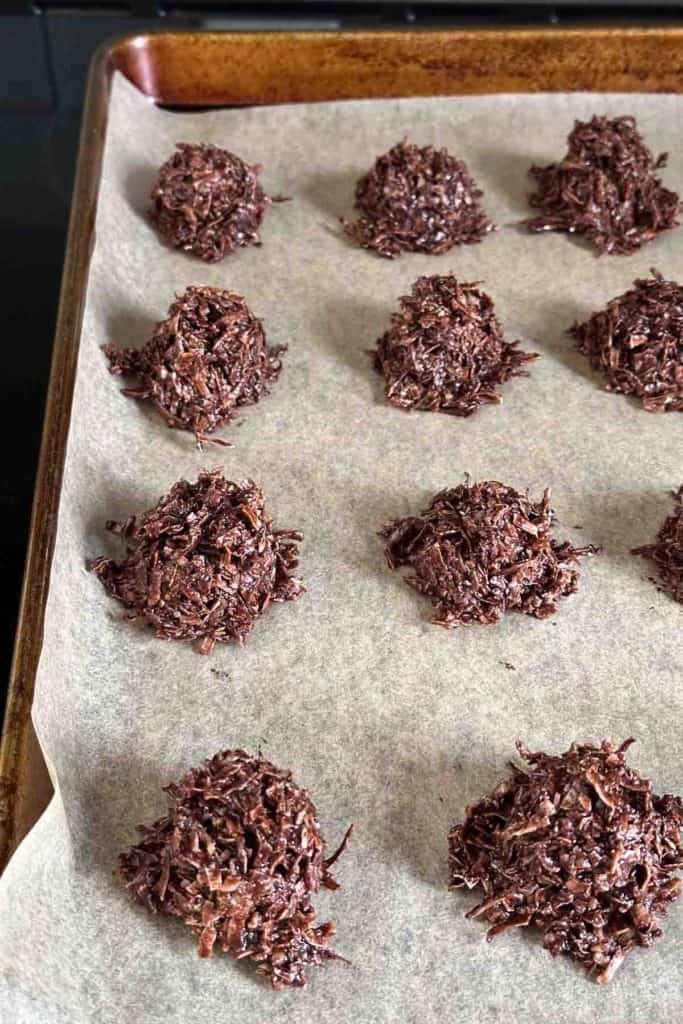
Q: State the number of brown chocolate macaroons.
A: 11